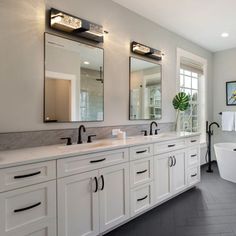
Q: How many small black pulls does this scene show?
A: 14